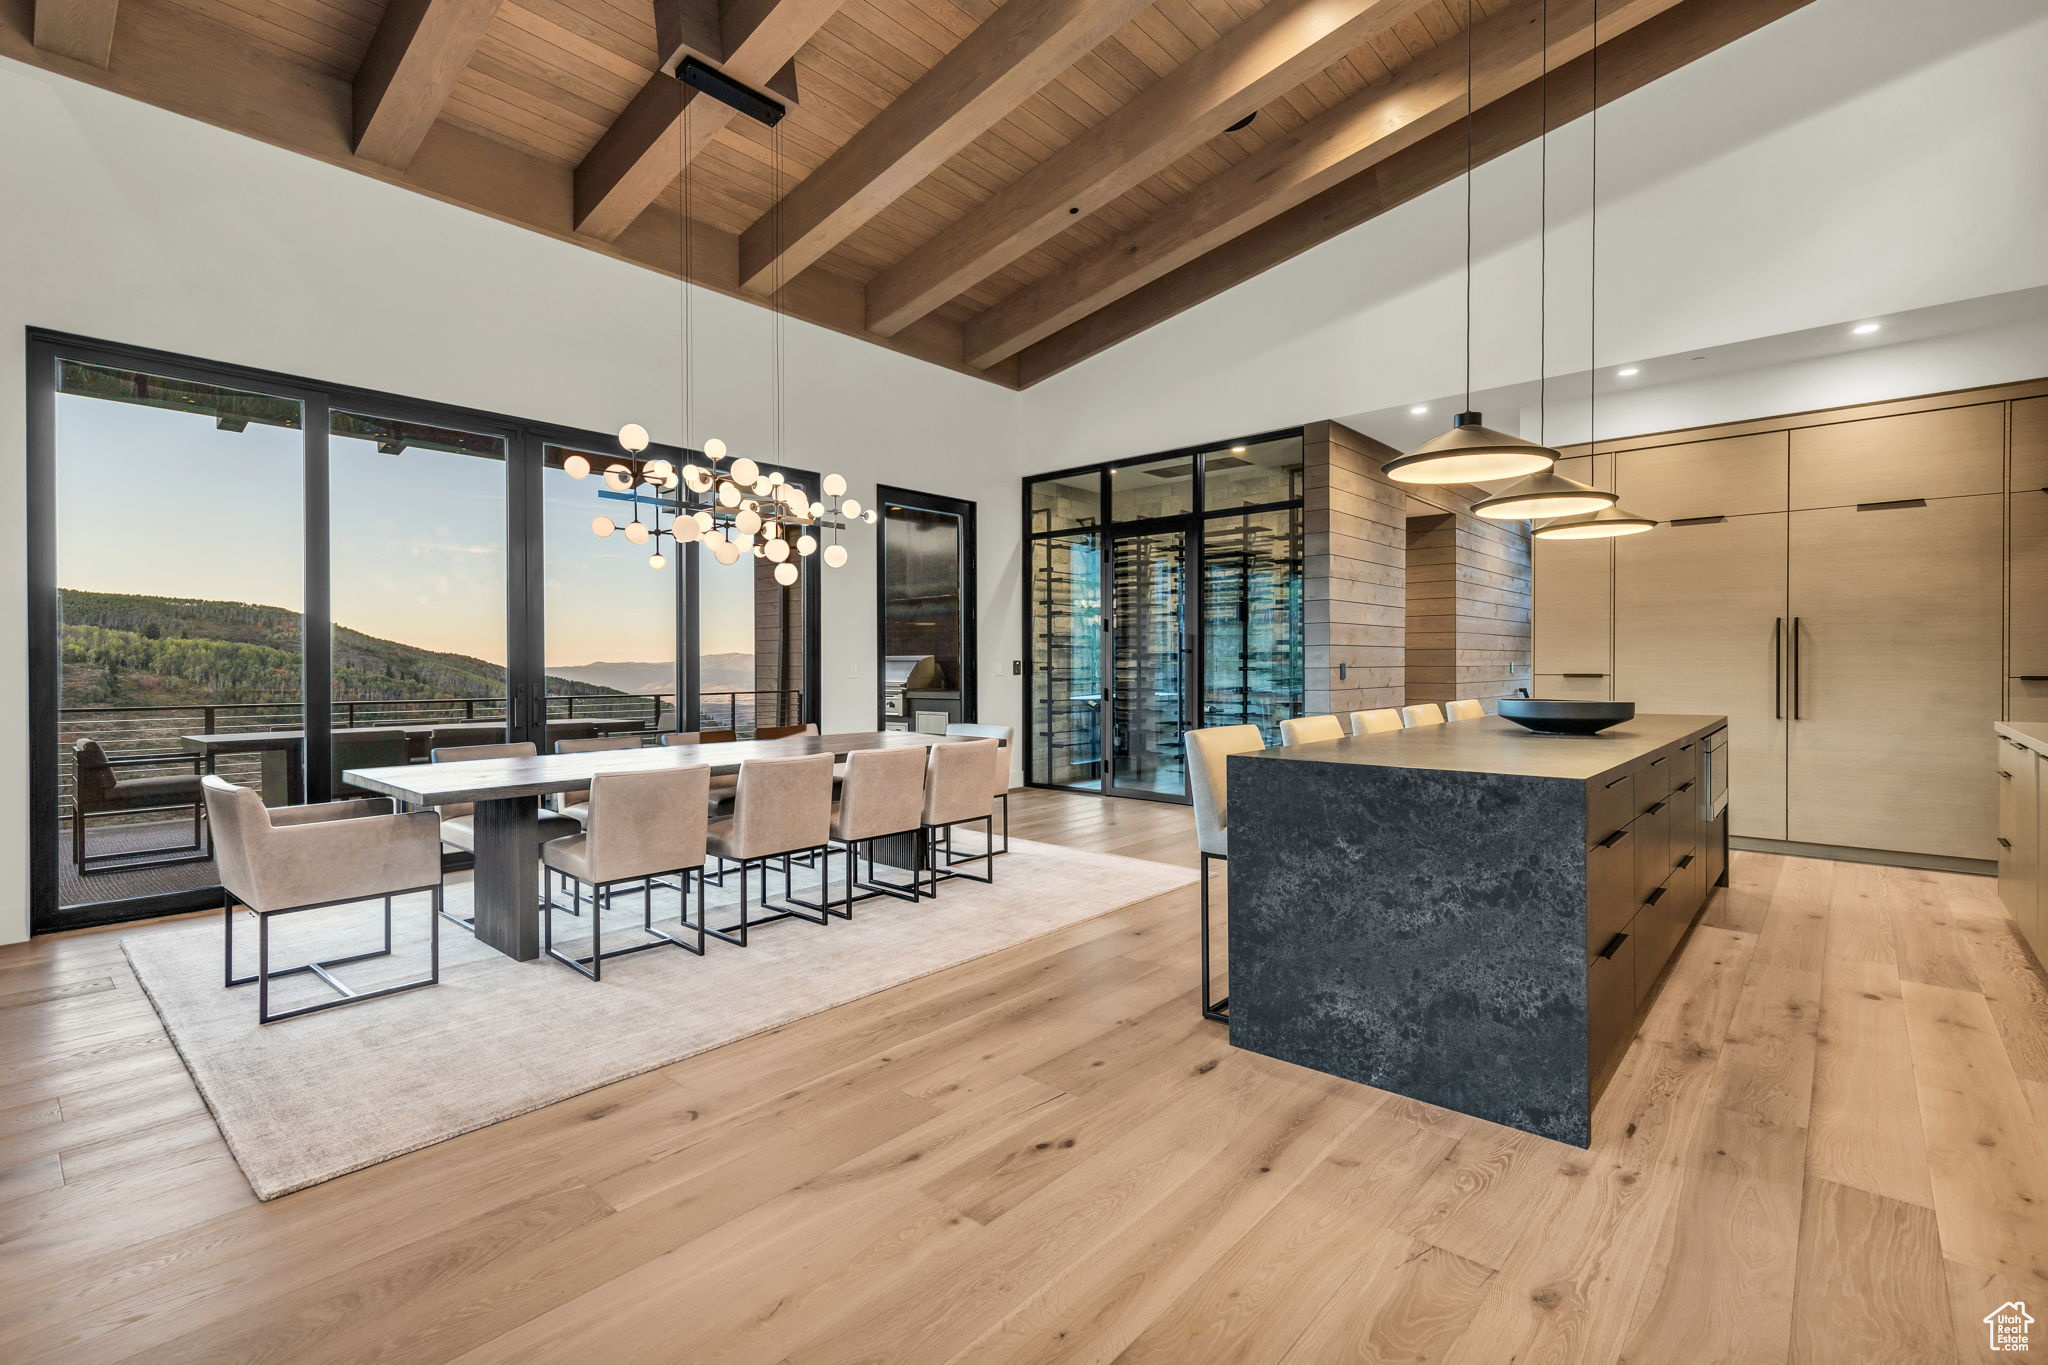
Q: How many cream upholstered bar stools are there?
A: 5